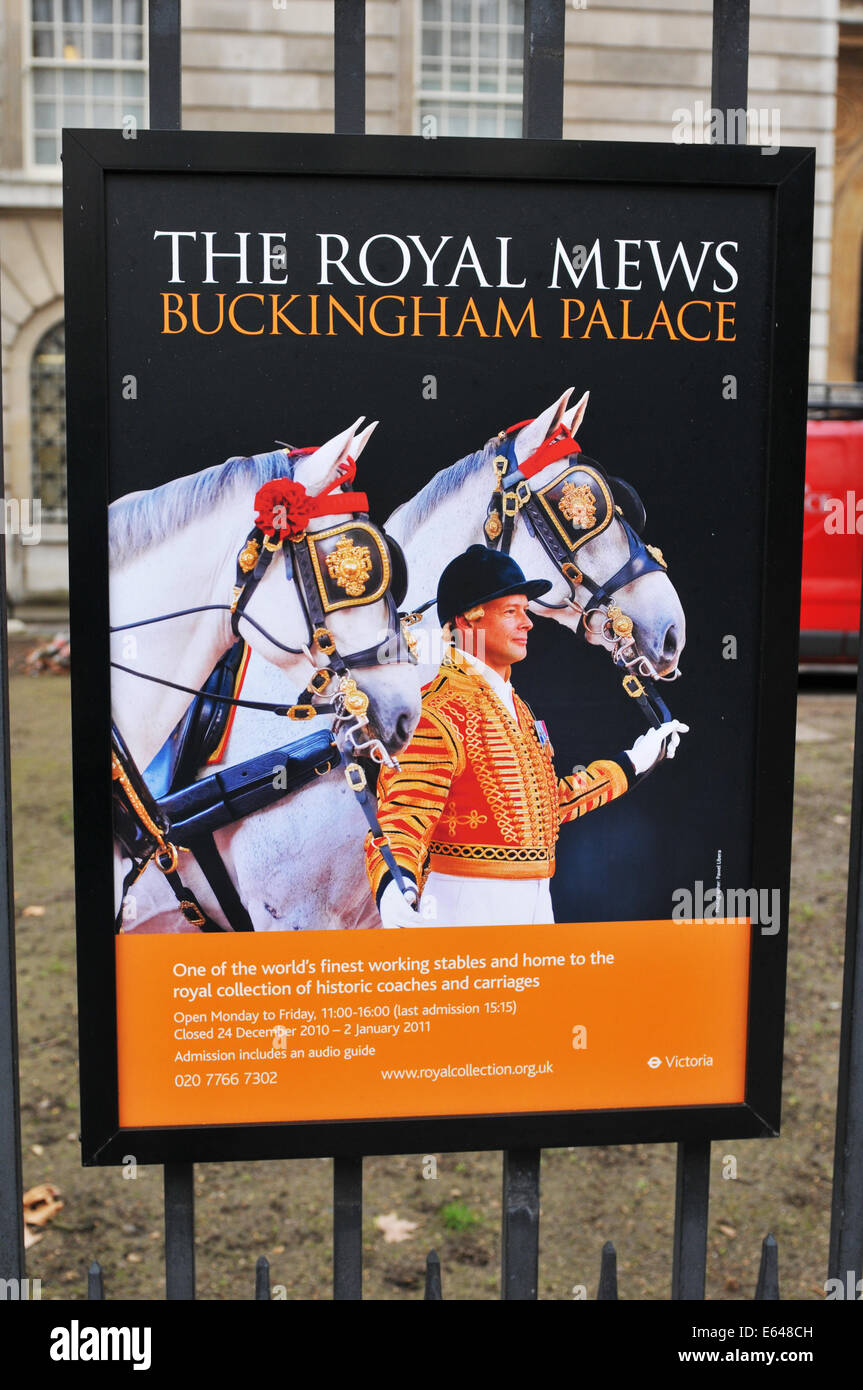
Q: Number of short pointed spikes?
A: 5